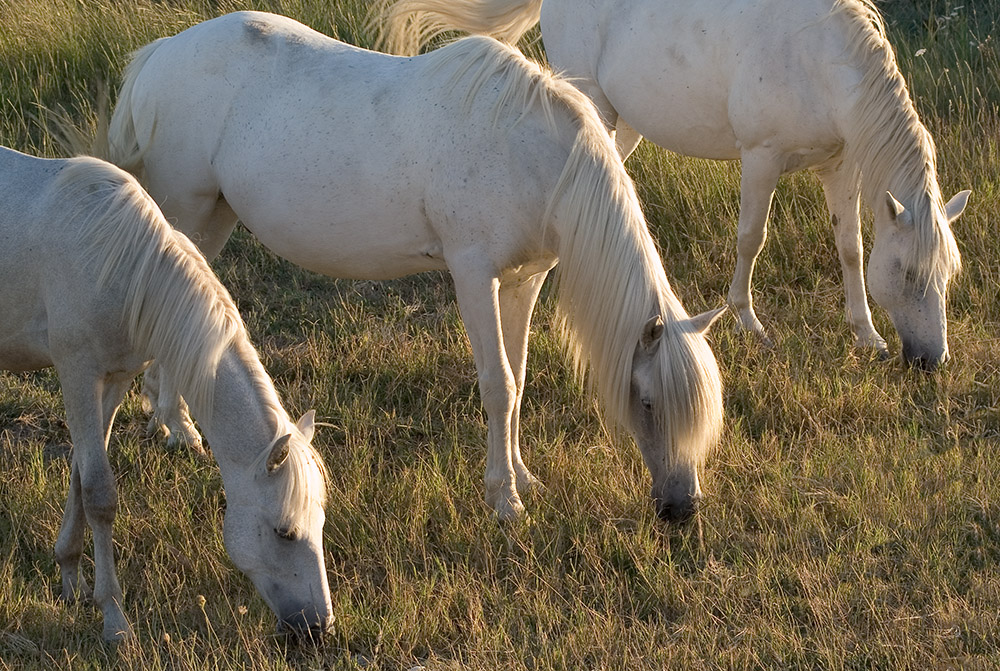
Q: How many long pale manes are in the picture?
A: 3